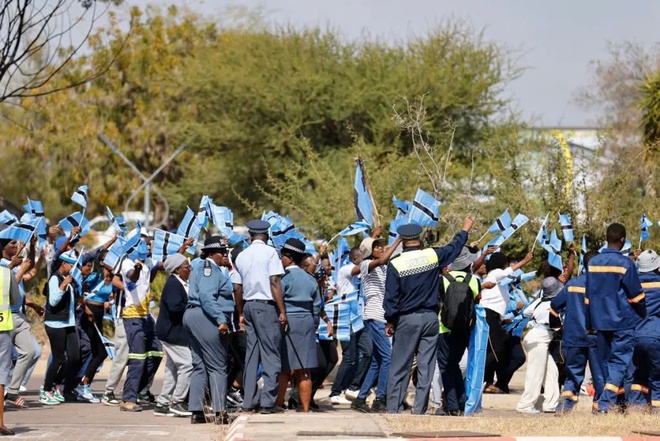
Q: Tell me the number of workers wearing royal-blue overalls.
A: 3